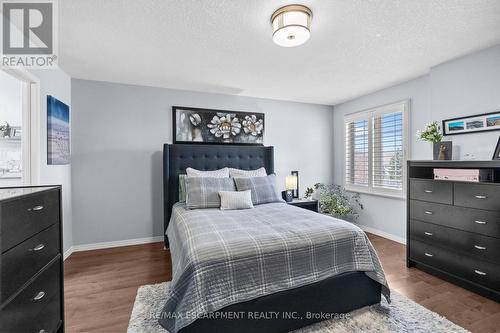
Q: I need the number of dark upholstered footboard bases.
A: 1